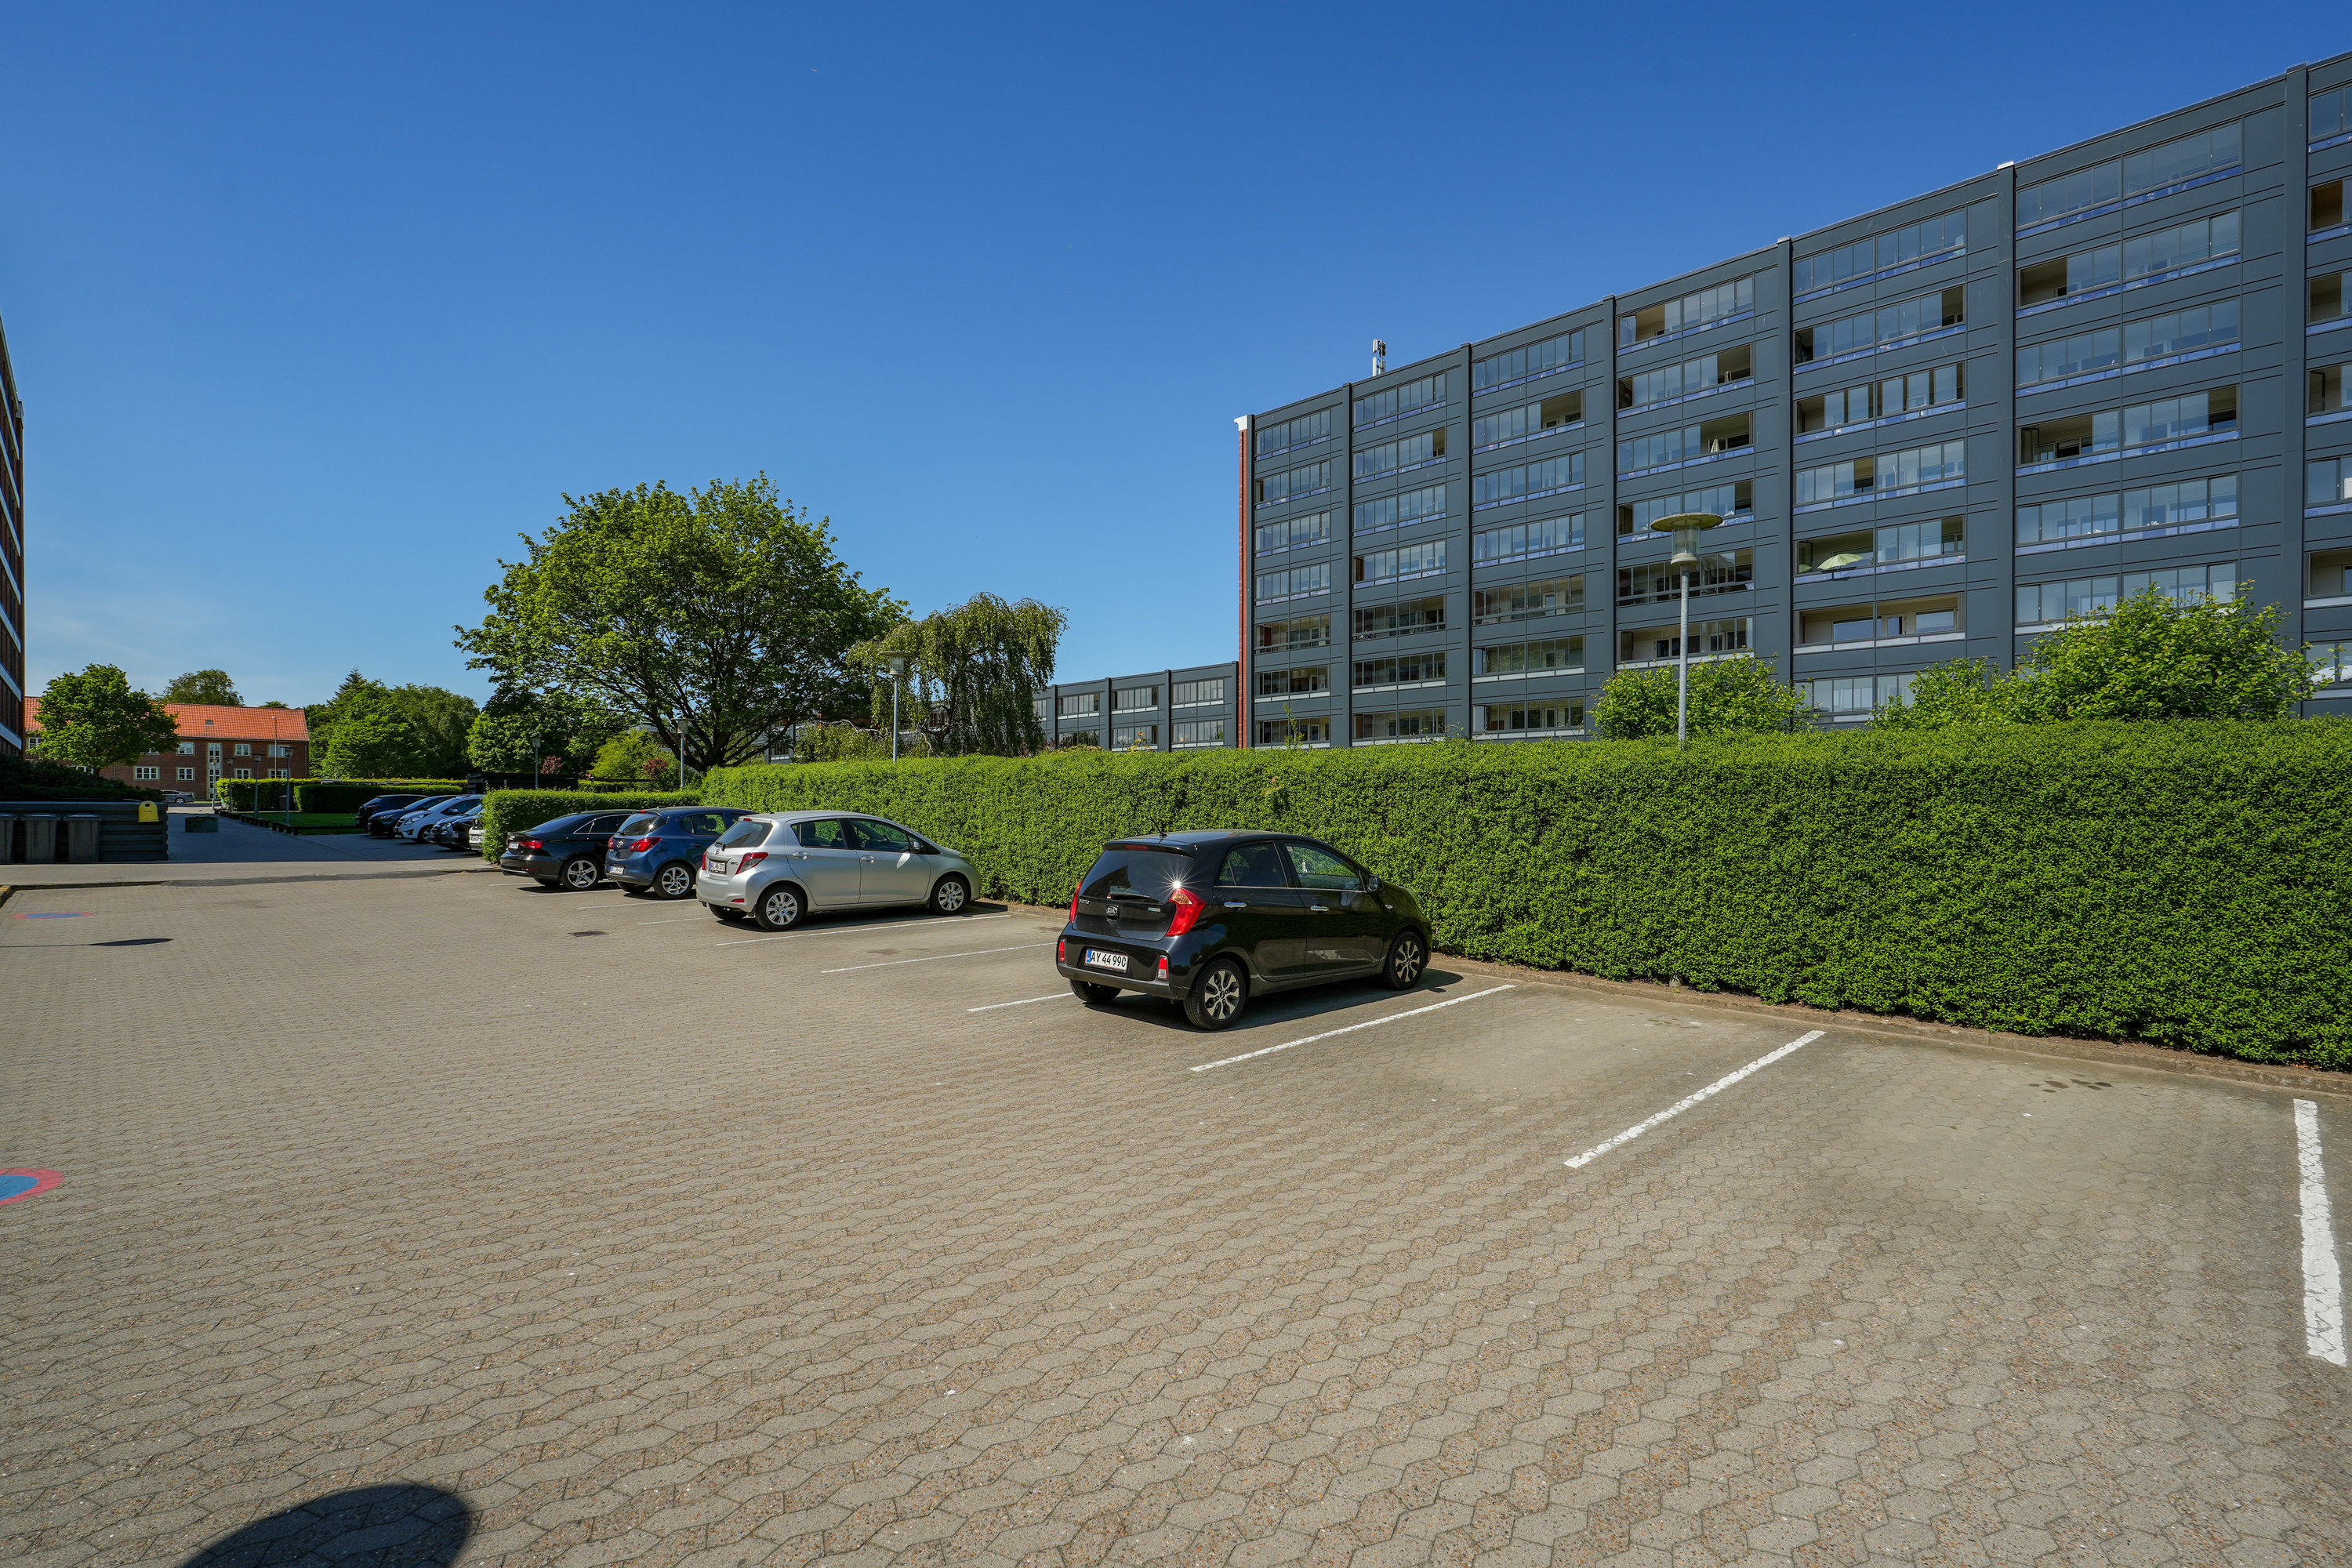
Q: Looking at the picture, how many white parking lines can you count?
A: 10